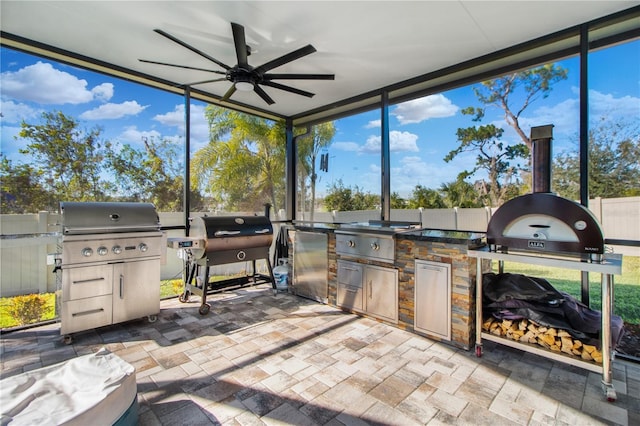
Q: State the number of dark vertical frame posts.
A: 4